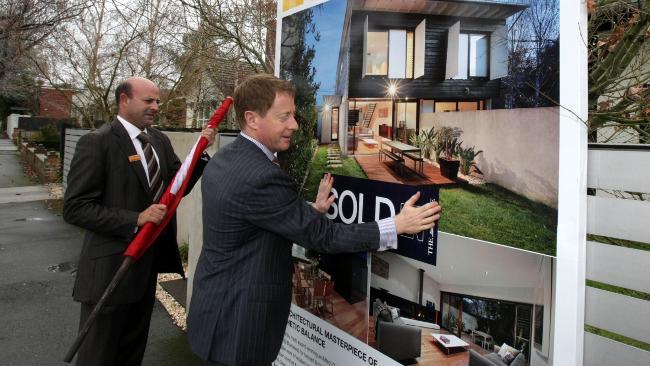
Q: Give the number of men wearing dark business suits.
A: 2